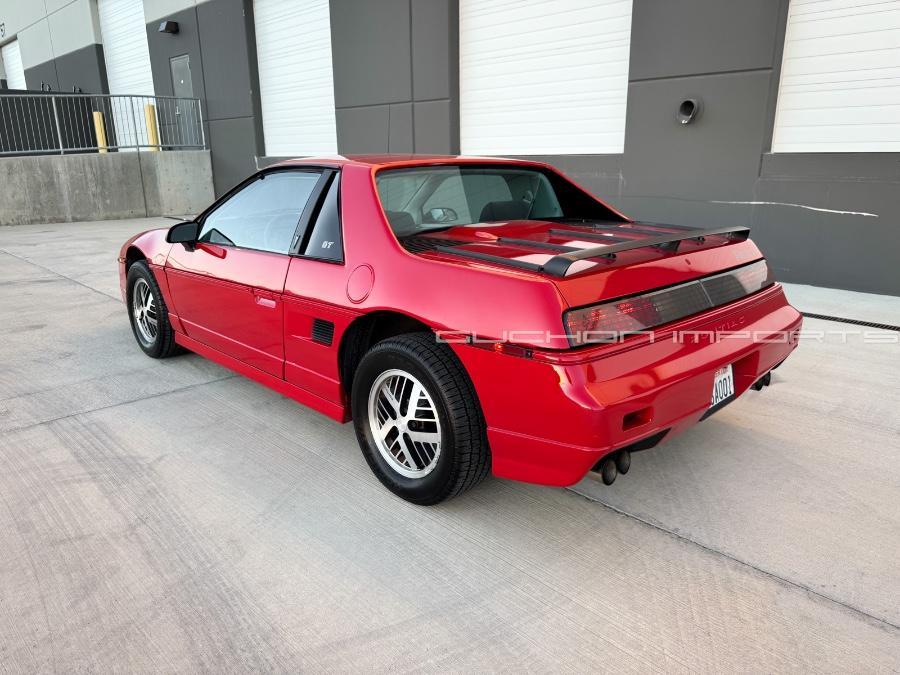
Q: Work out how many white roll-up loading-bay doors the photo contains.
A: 5